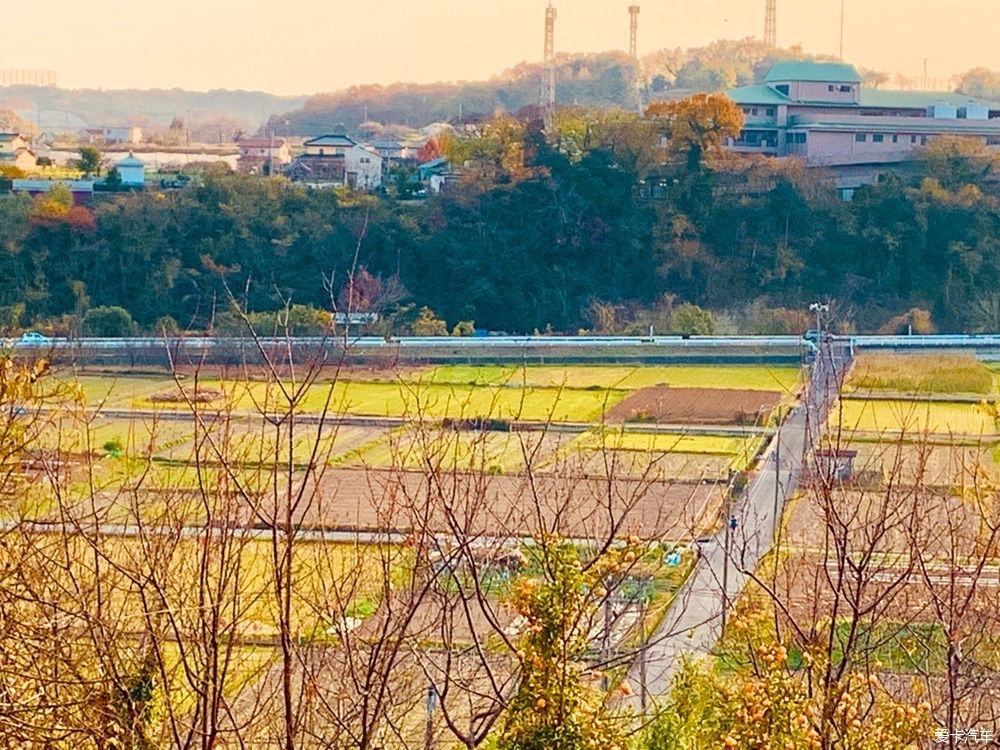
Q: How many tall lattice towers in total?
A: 3